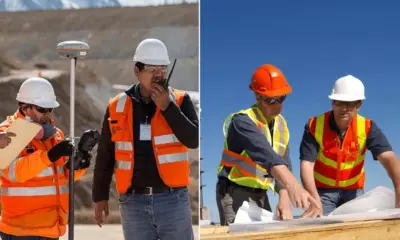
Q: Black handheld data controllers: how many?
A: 1